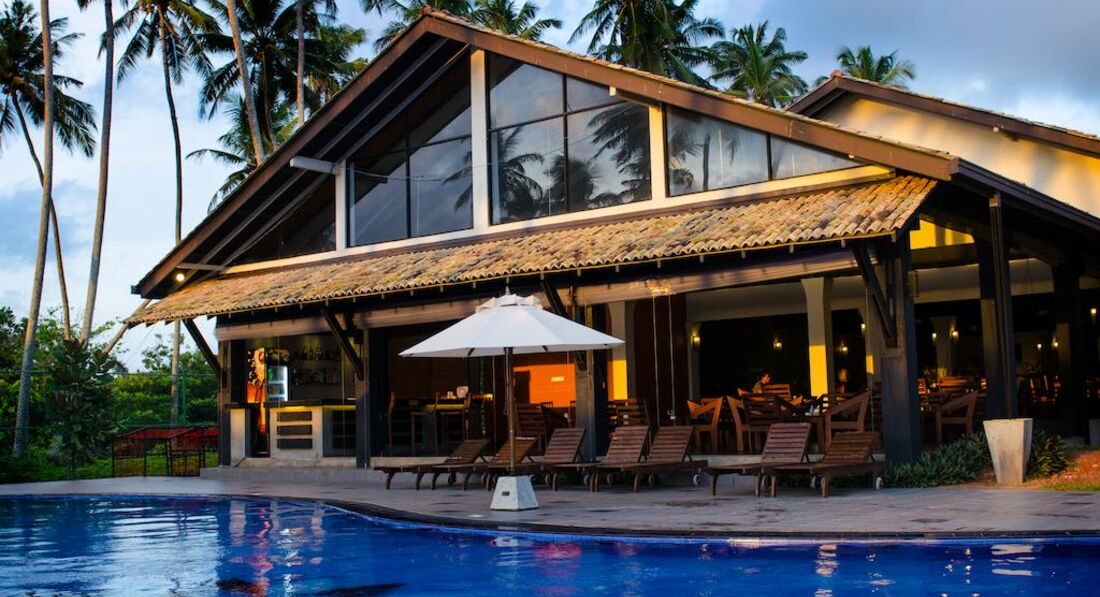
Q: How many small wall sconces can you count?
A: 9